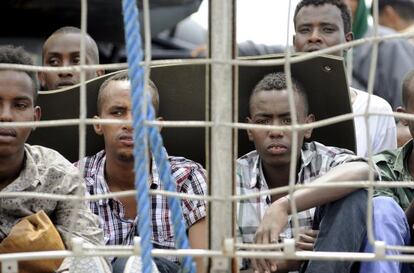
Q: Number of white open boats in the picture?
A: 0